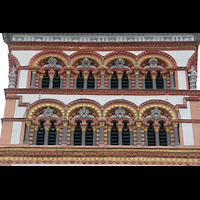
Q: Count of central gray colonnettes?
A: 8